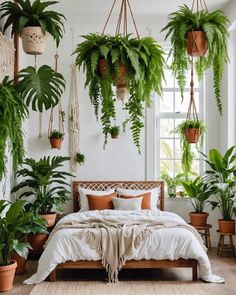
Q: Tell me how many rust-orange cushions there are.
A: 2